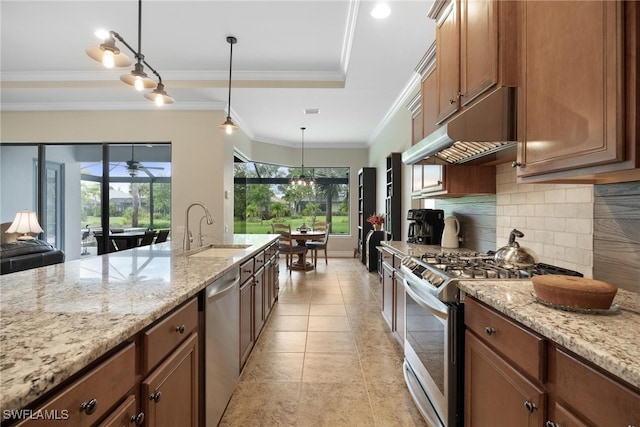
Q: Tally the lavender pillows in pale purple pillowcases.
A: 0